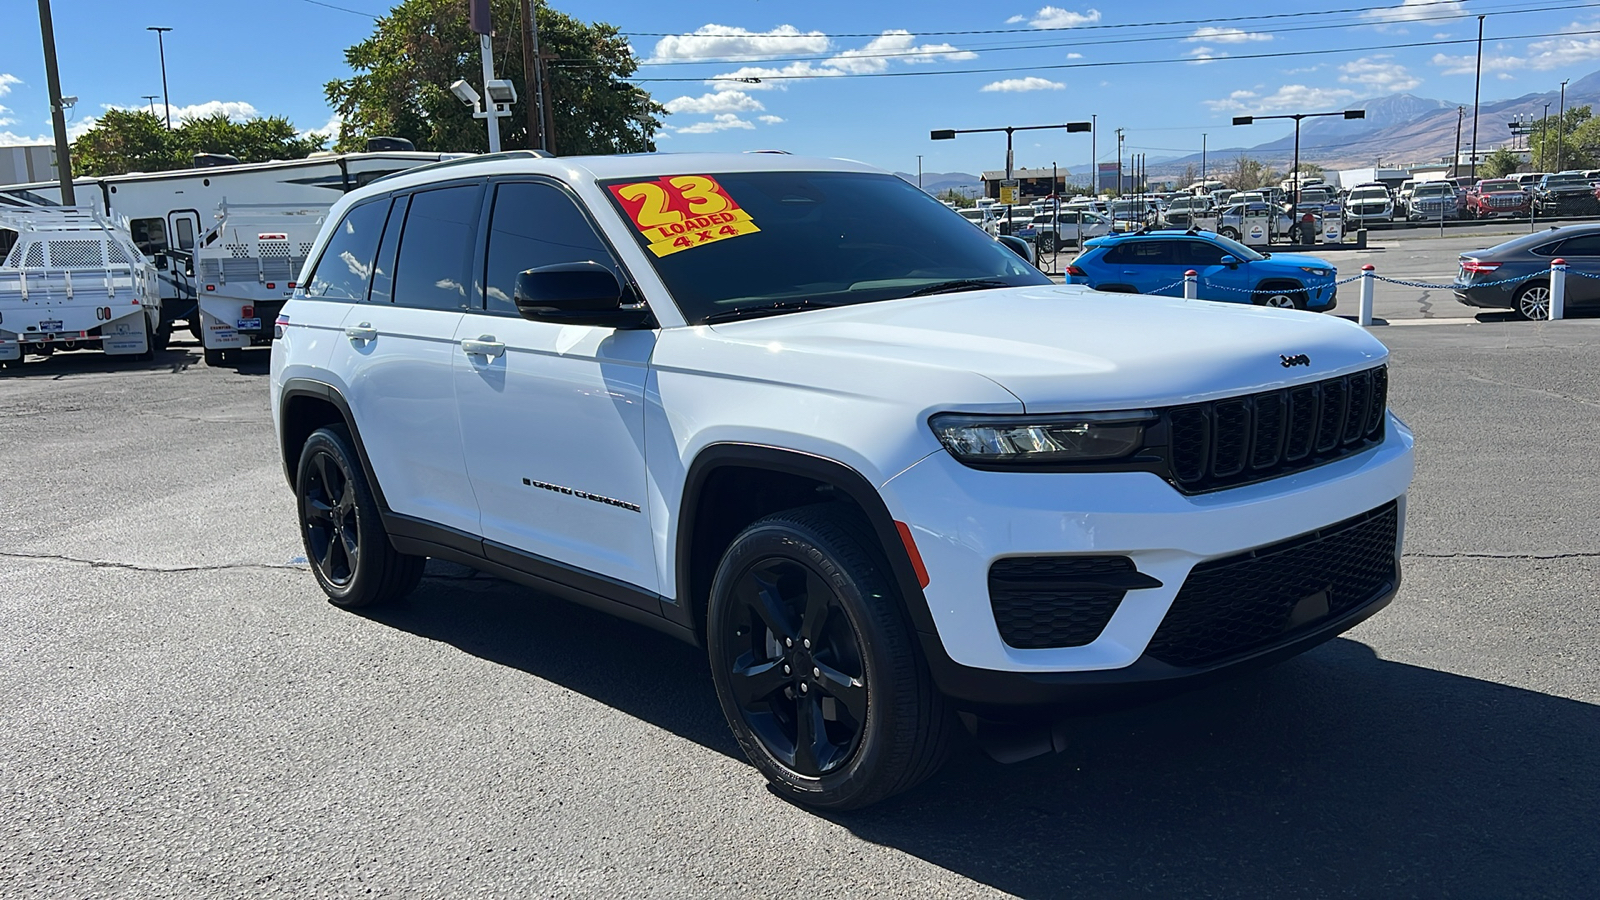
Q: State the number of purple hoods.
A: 0